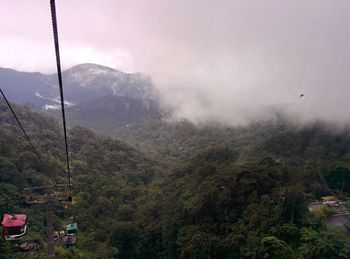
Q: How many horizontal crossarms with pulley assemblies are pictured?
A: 1